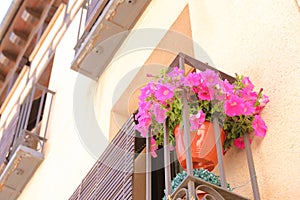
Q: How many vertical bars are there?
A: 5